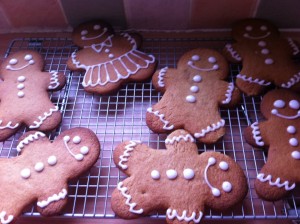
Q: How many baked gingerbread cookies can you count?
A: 7